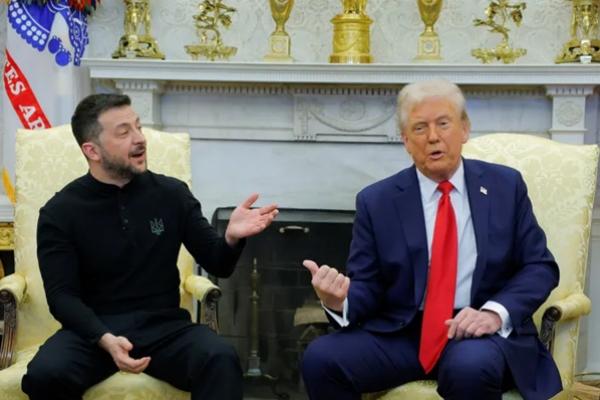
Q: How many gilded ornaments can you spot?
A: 7